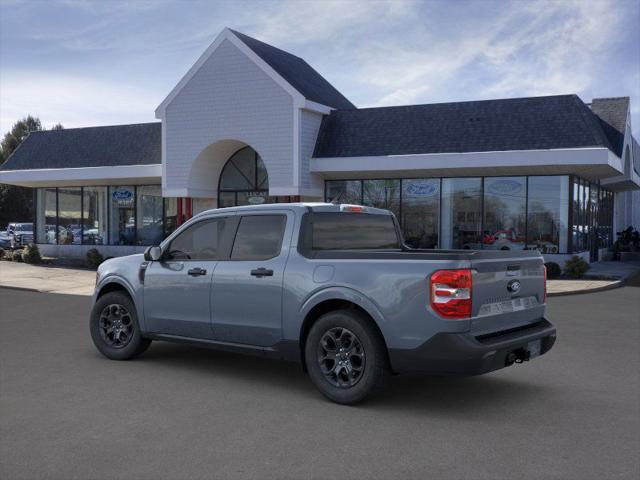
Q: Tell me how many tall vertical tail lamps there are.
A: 2